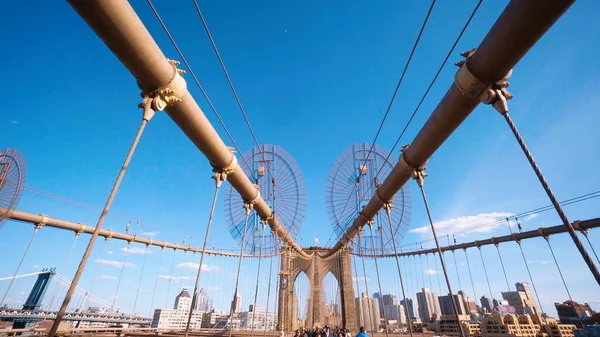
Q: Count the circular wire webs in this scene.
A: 3